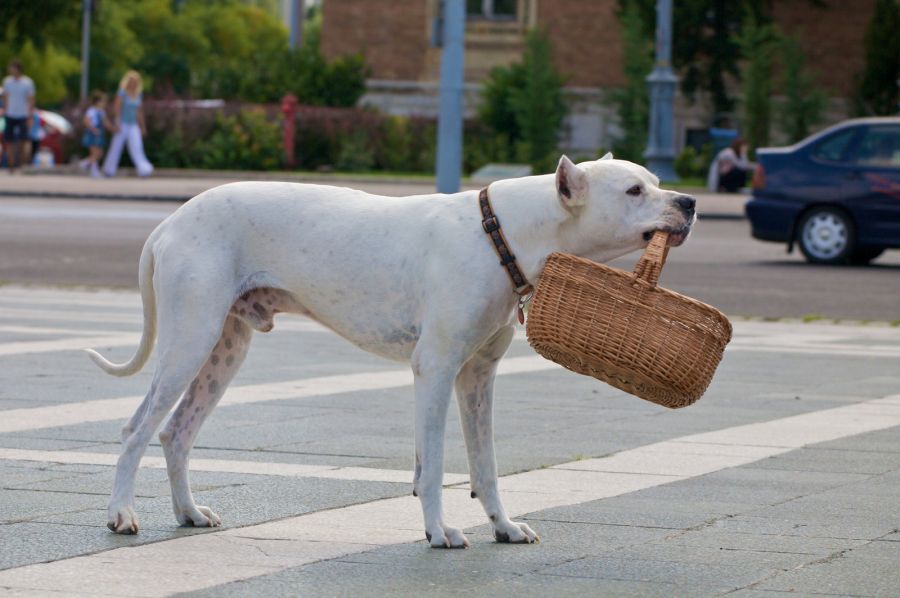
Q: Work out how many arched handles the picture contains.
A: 1